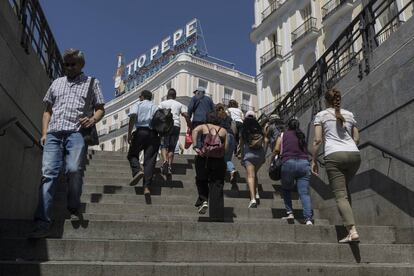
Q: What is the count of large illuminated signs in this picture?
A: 1